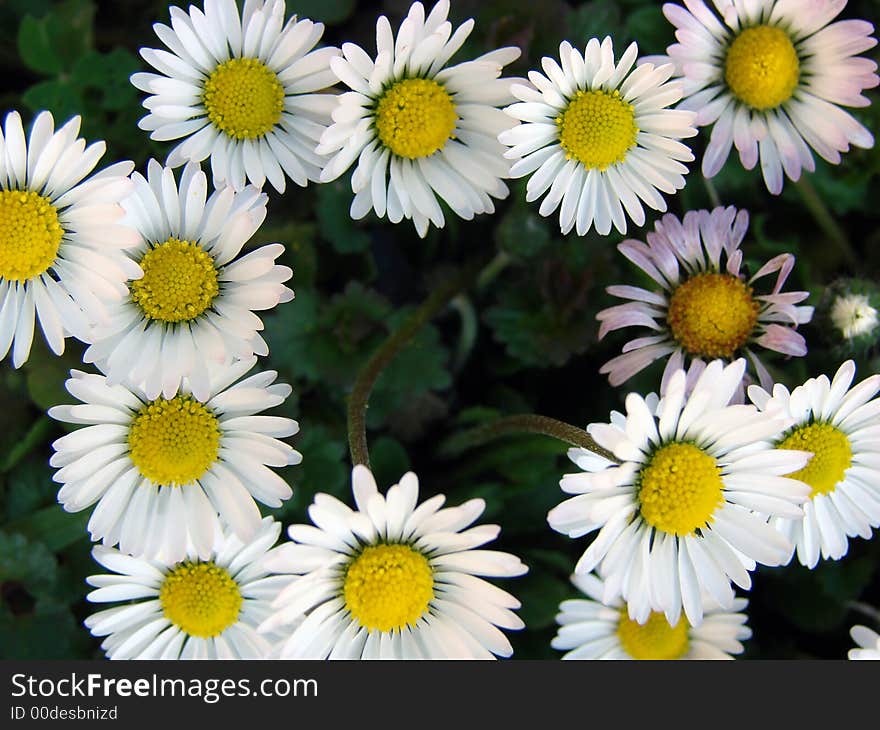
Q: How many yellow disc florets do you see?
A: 13